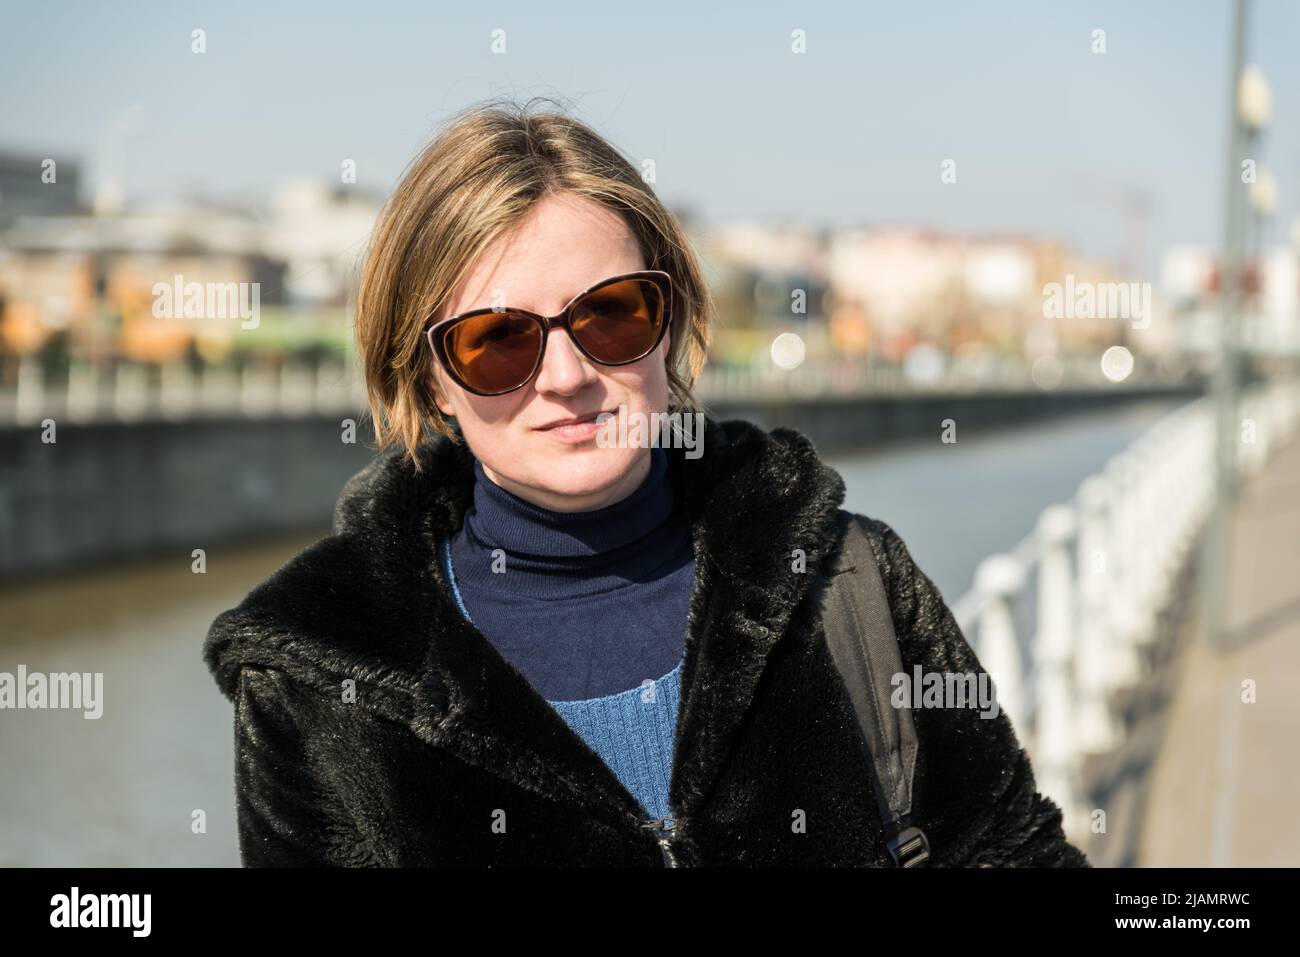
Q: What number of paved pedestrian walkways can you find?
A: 1